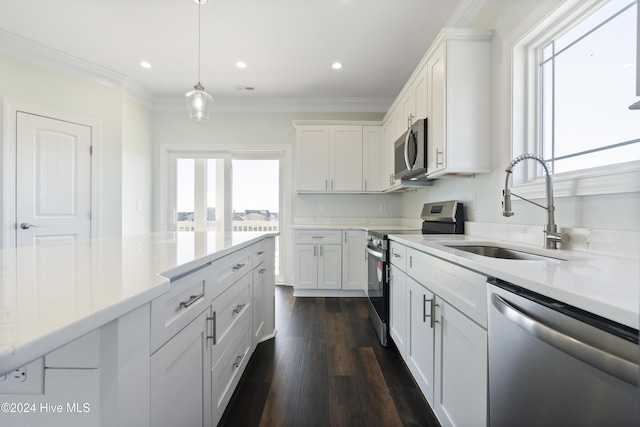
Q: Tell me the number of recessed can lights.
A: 3